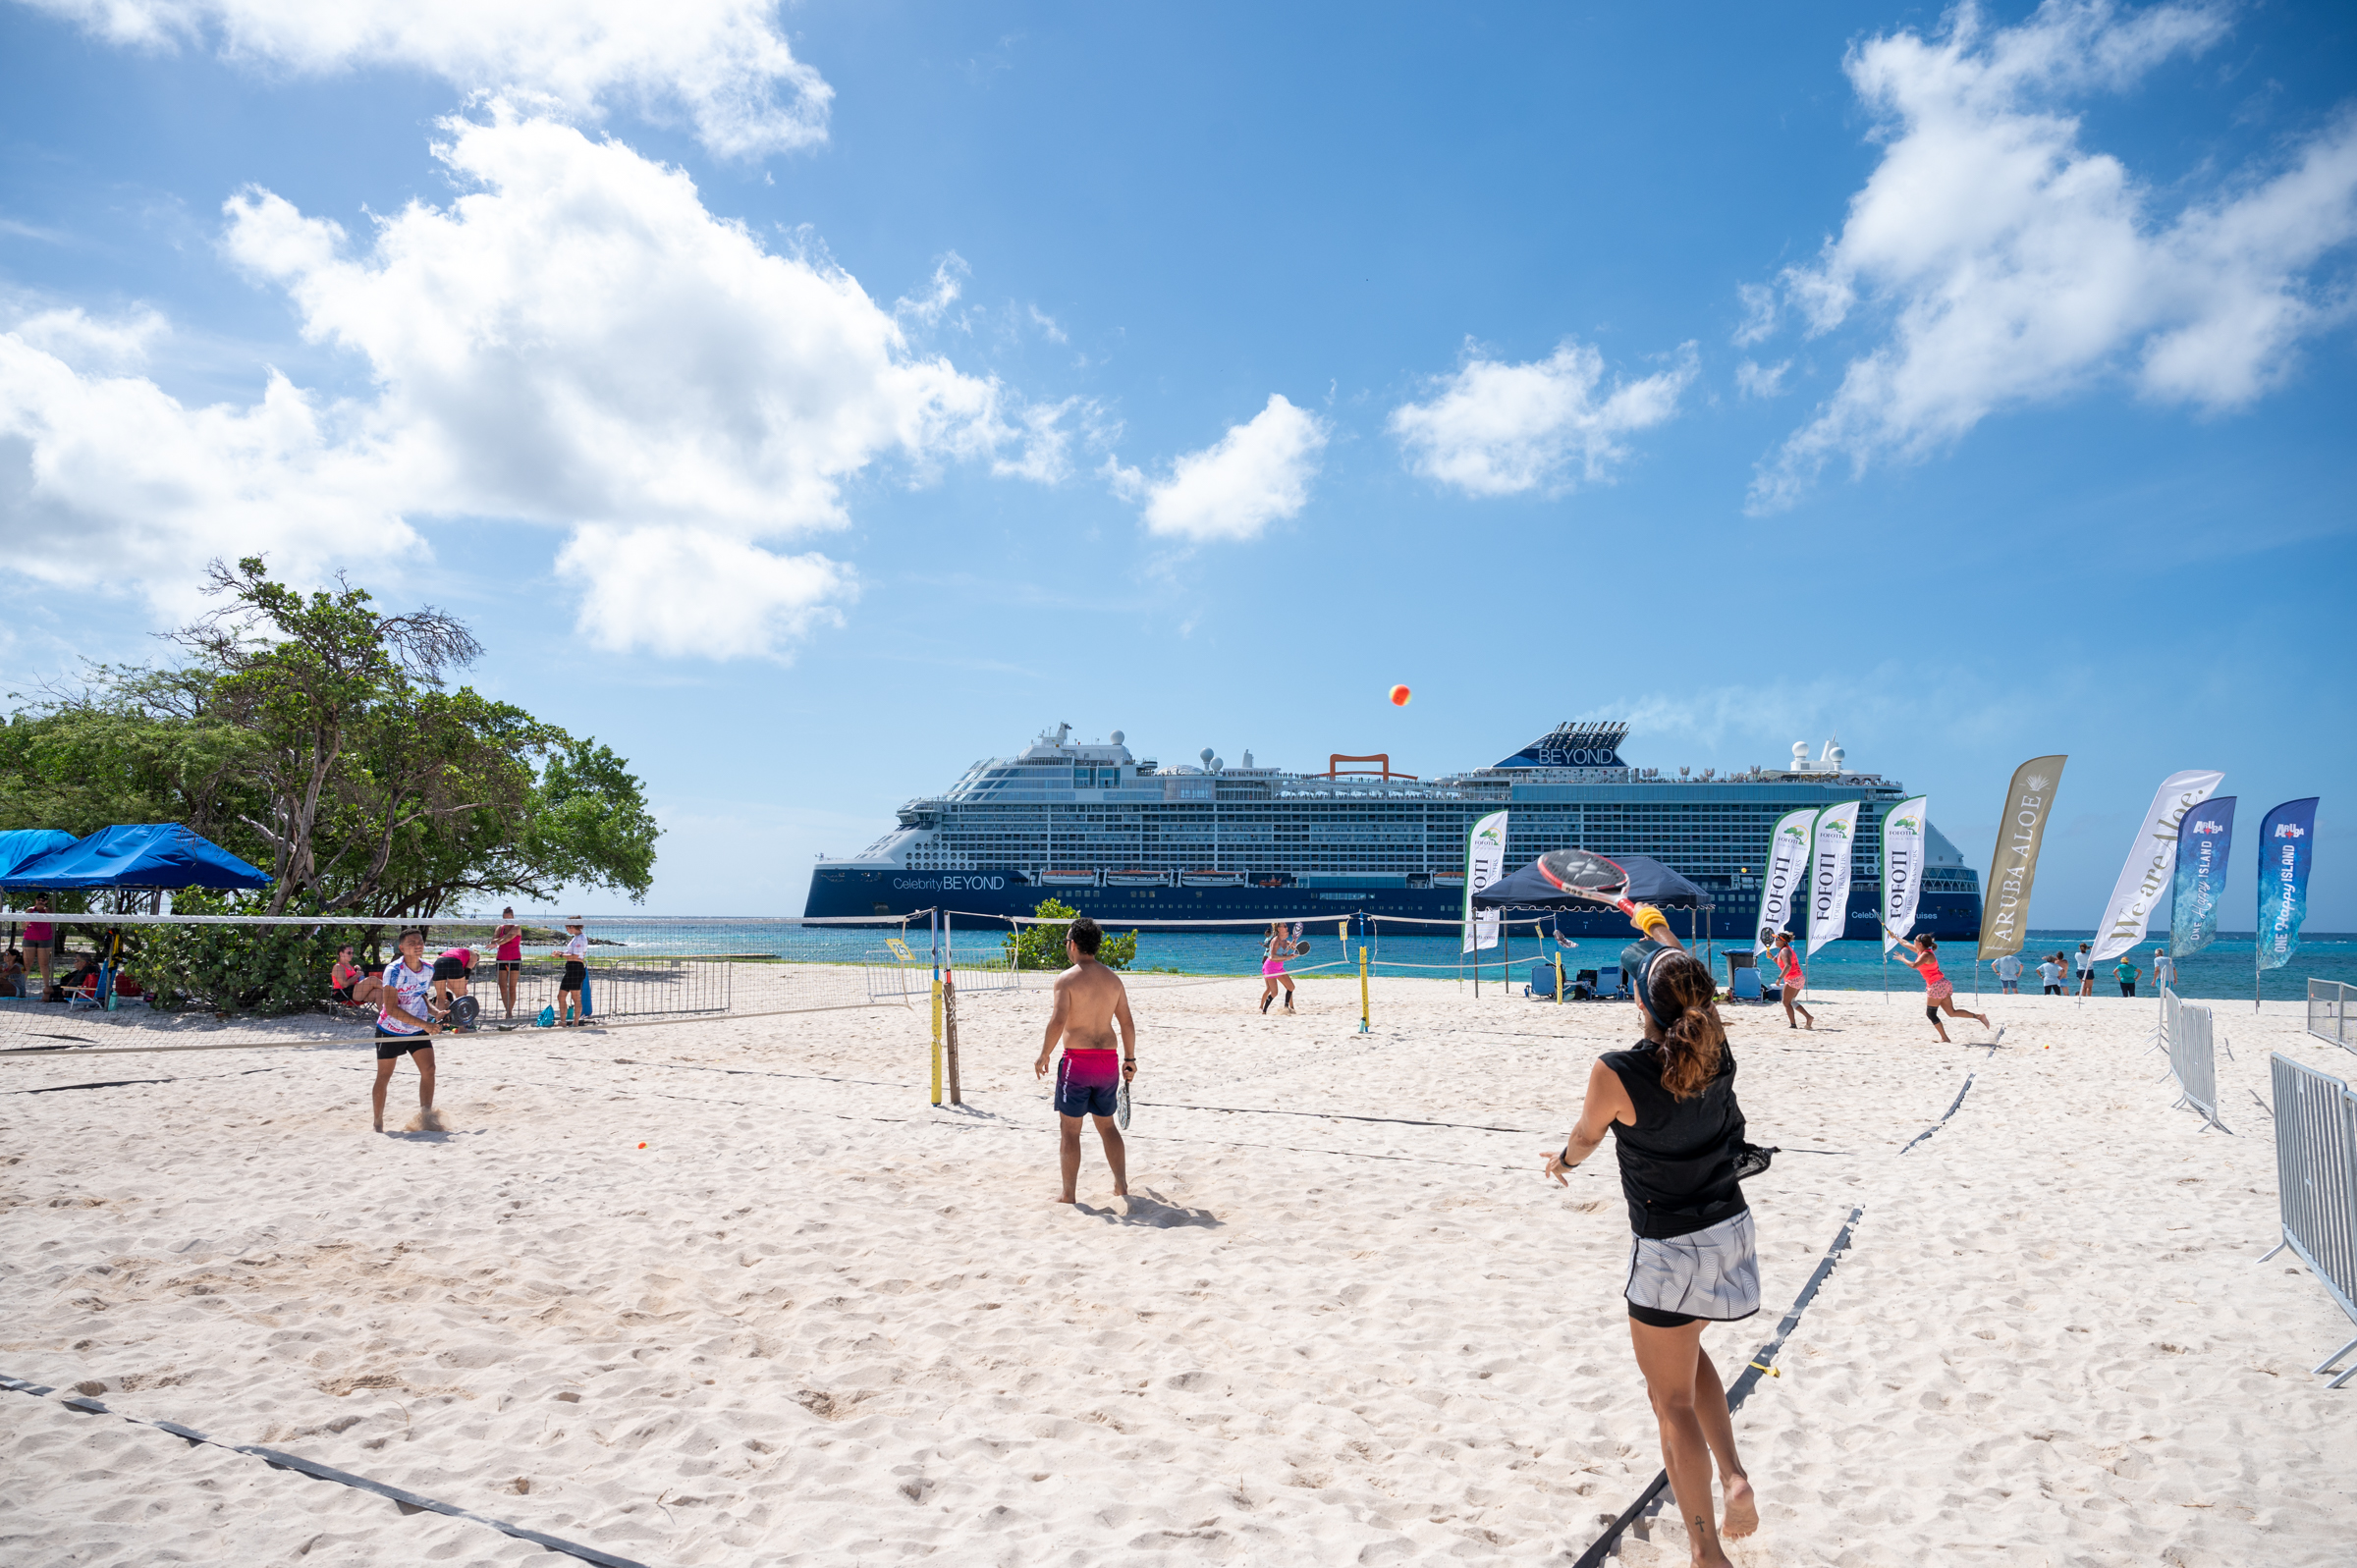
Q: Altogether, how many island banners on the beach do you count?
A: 2